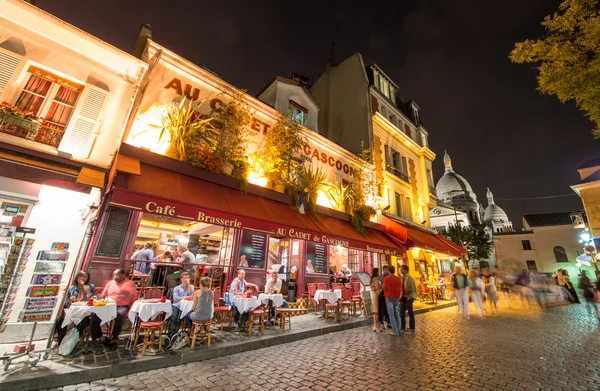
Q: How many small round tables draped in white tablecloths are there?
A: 6